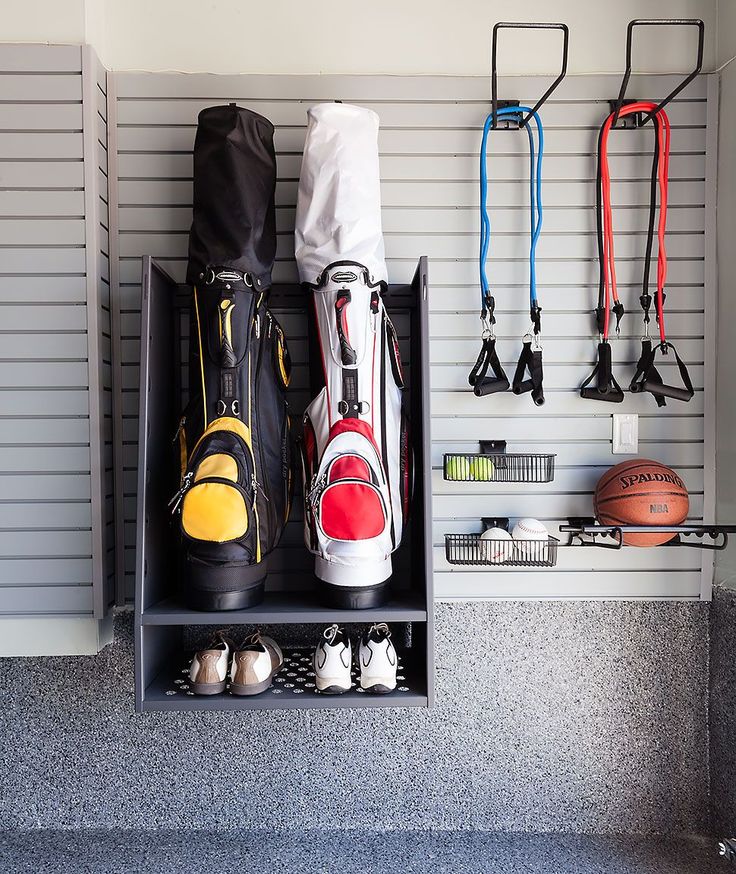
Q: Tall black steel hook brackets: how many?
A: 2